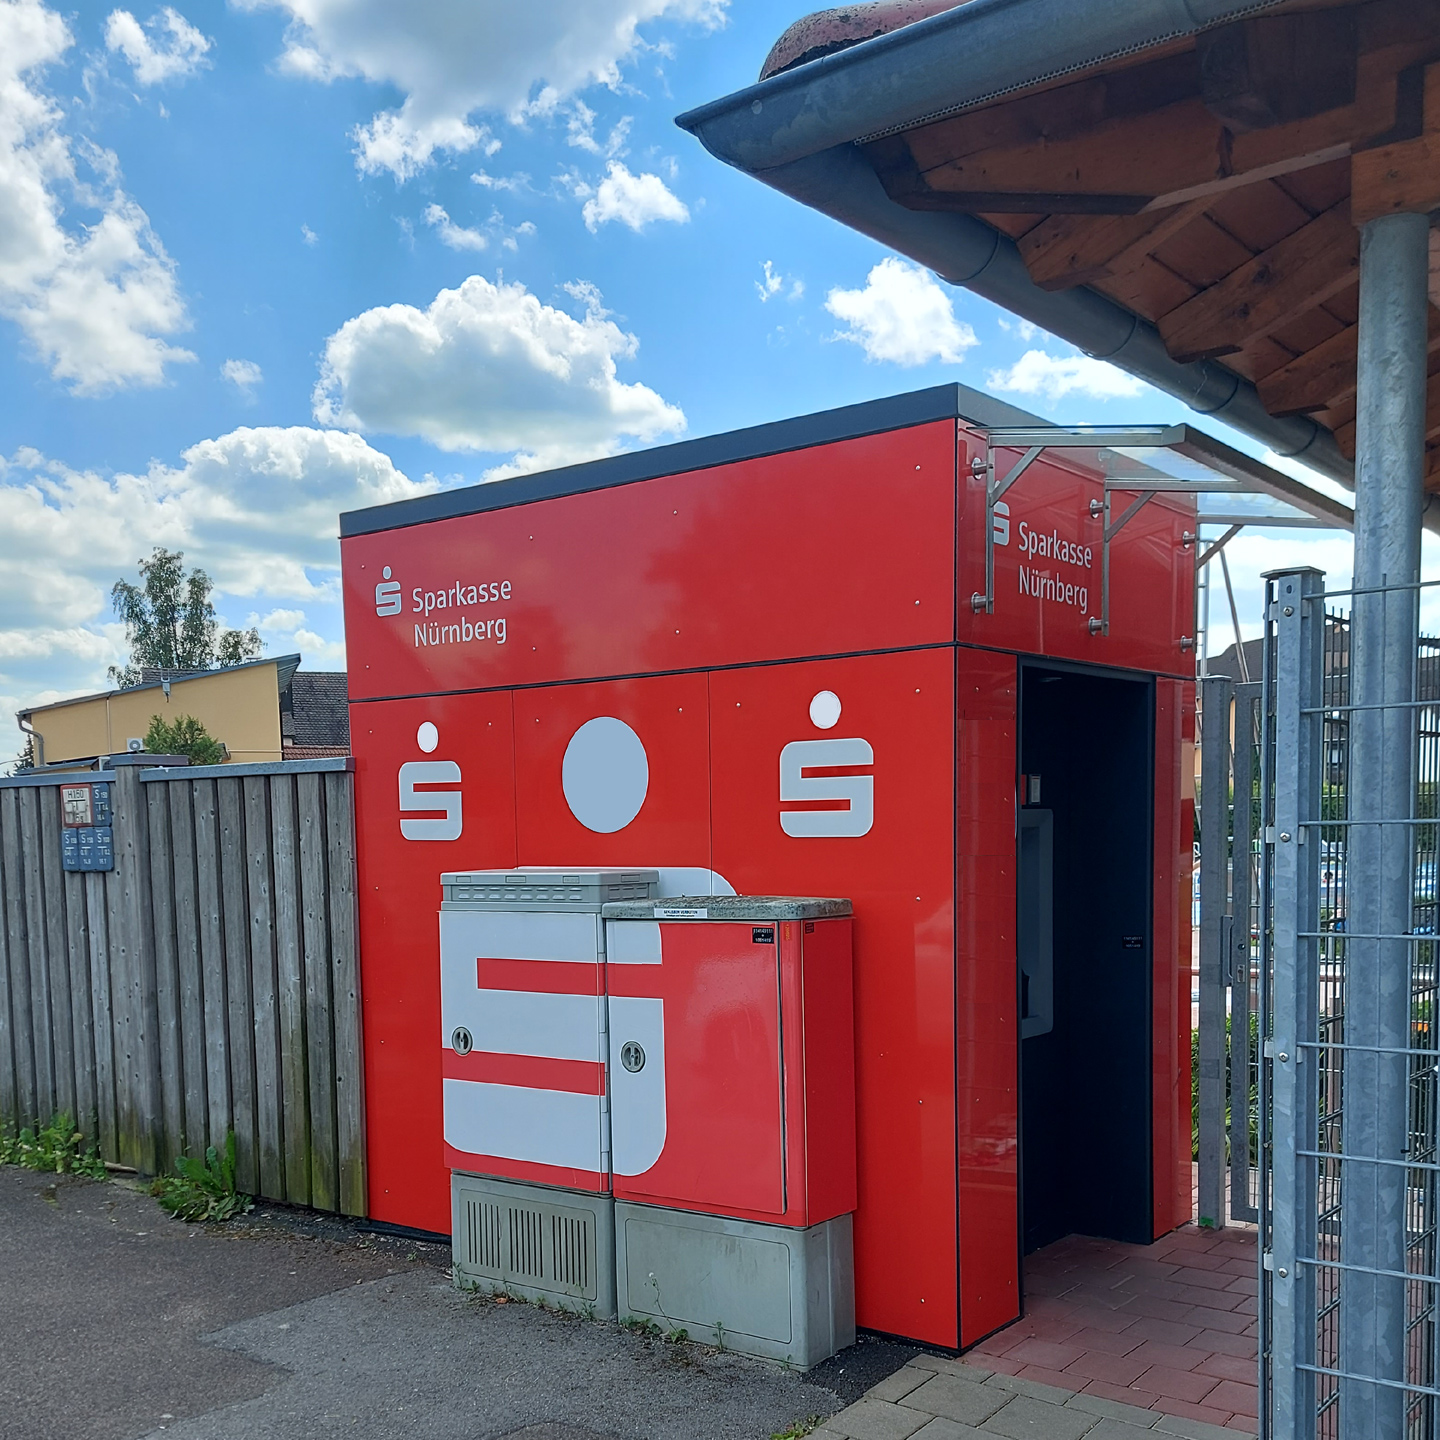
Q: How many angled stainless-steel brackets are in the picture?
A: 3